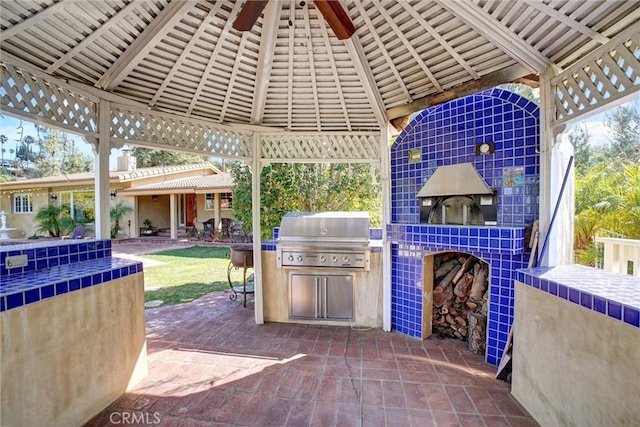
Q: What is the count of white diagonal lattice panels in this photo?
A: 4